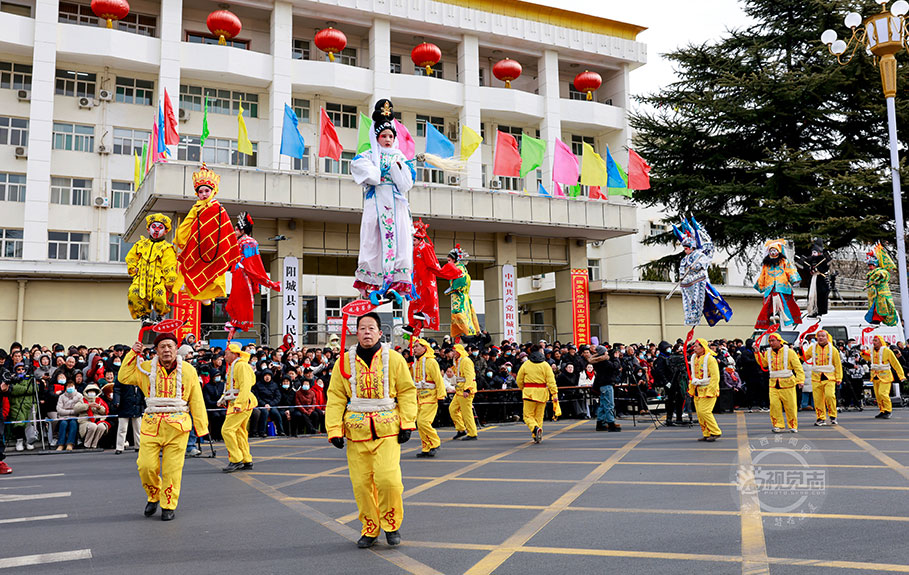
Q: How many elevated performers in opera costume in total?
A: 10